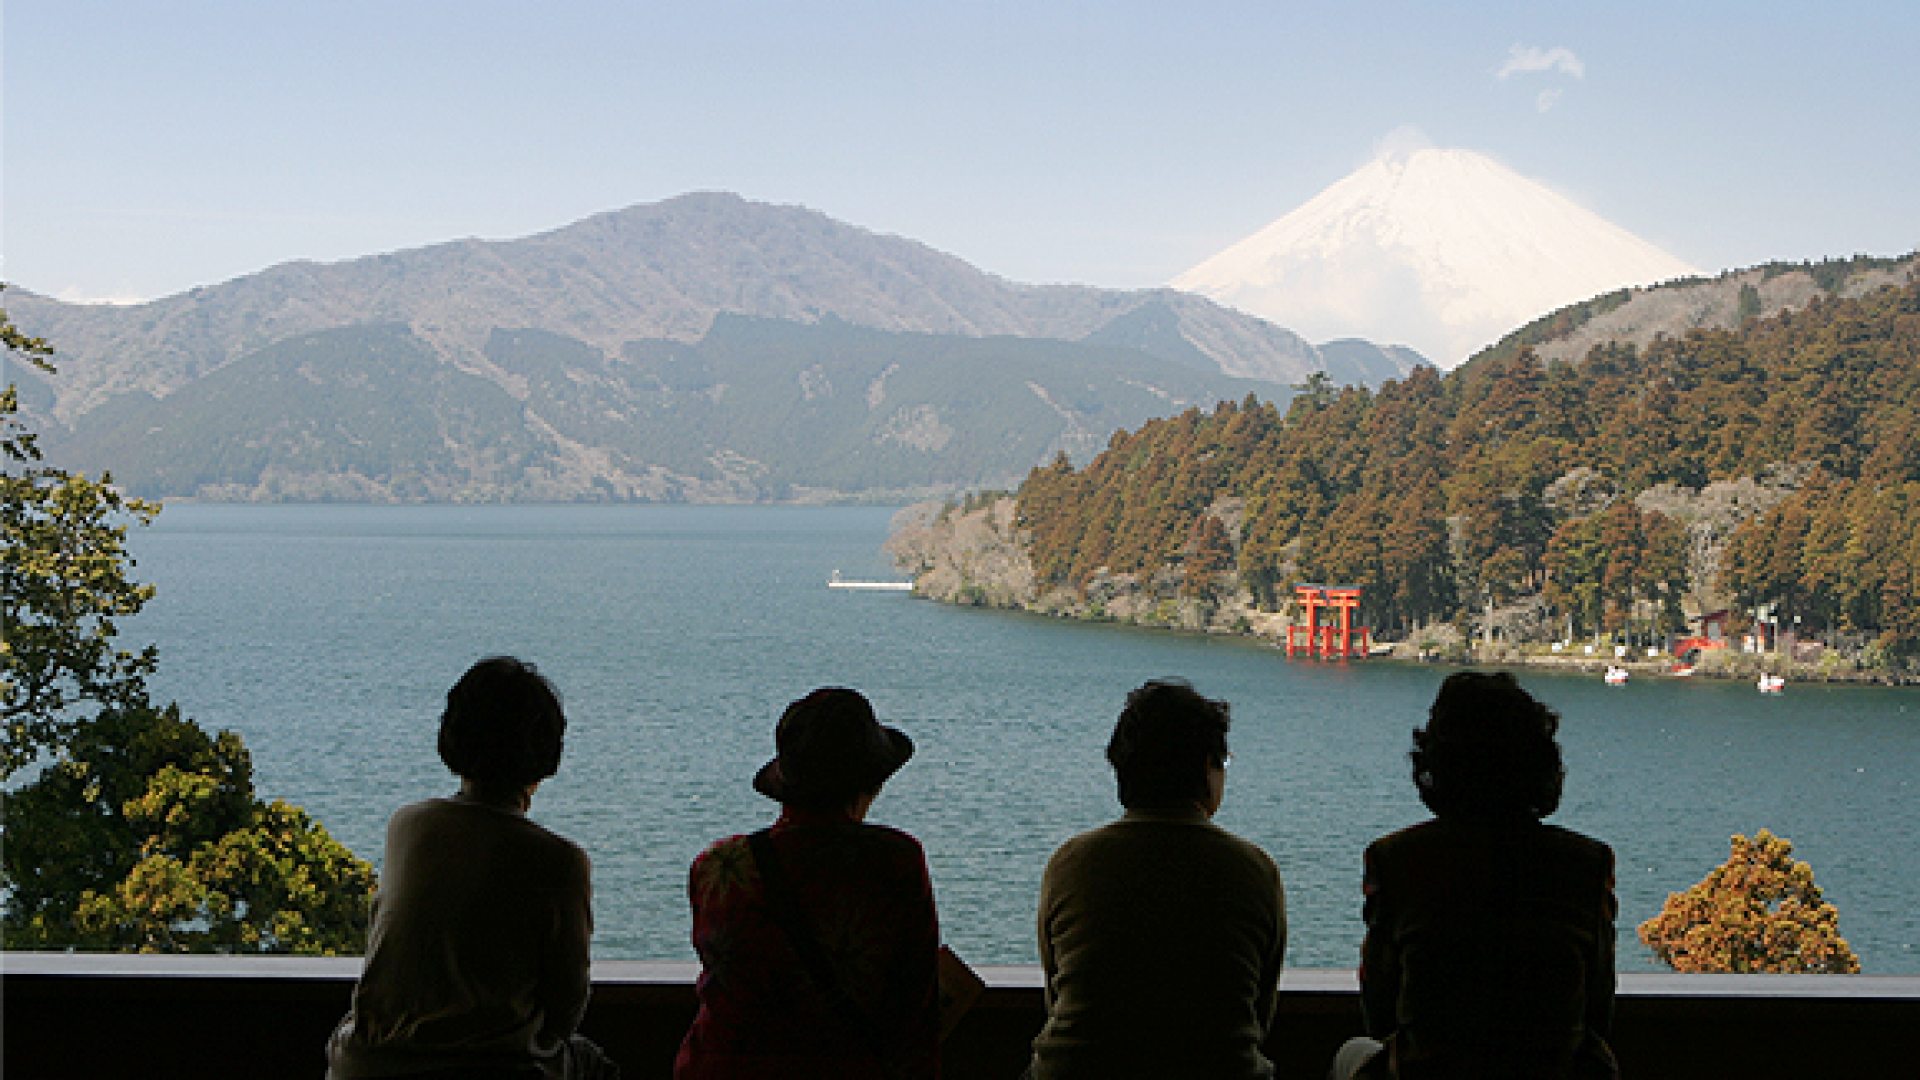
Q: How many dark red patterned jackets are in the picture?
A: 1